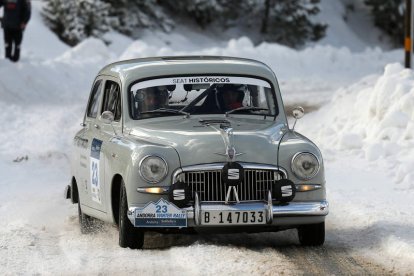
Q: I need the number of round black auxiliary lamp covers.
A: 3